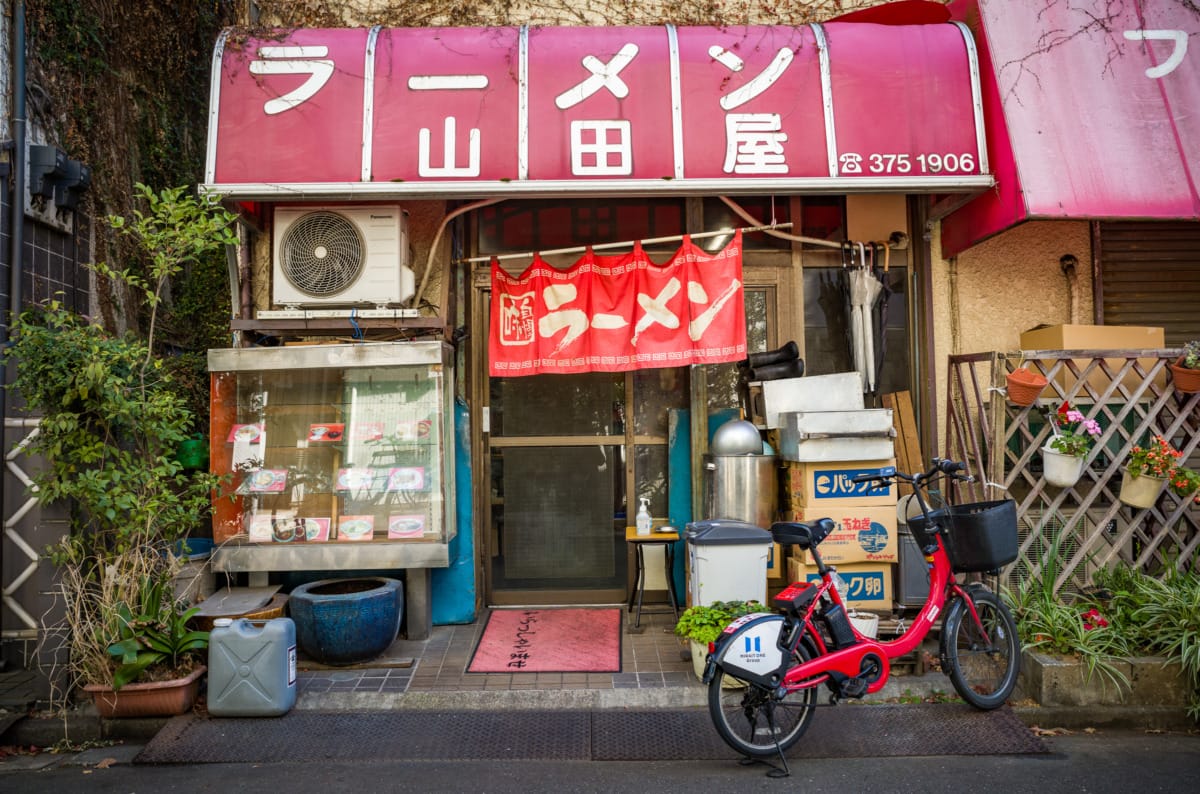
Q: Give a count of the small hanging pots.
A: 4